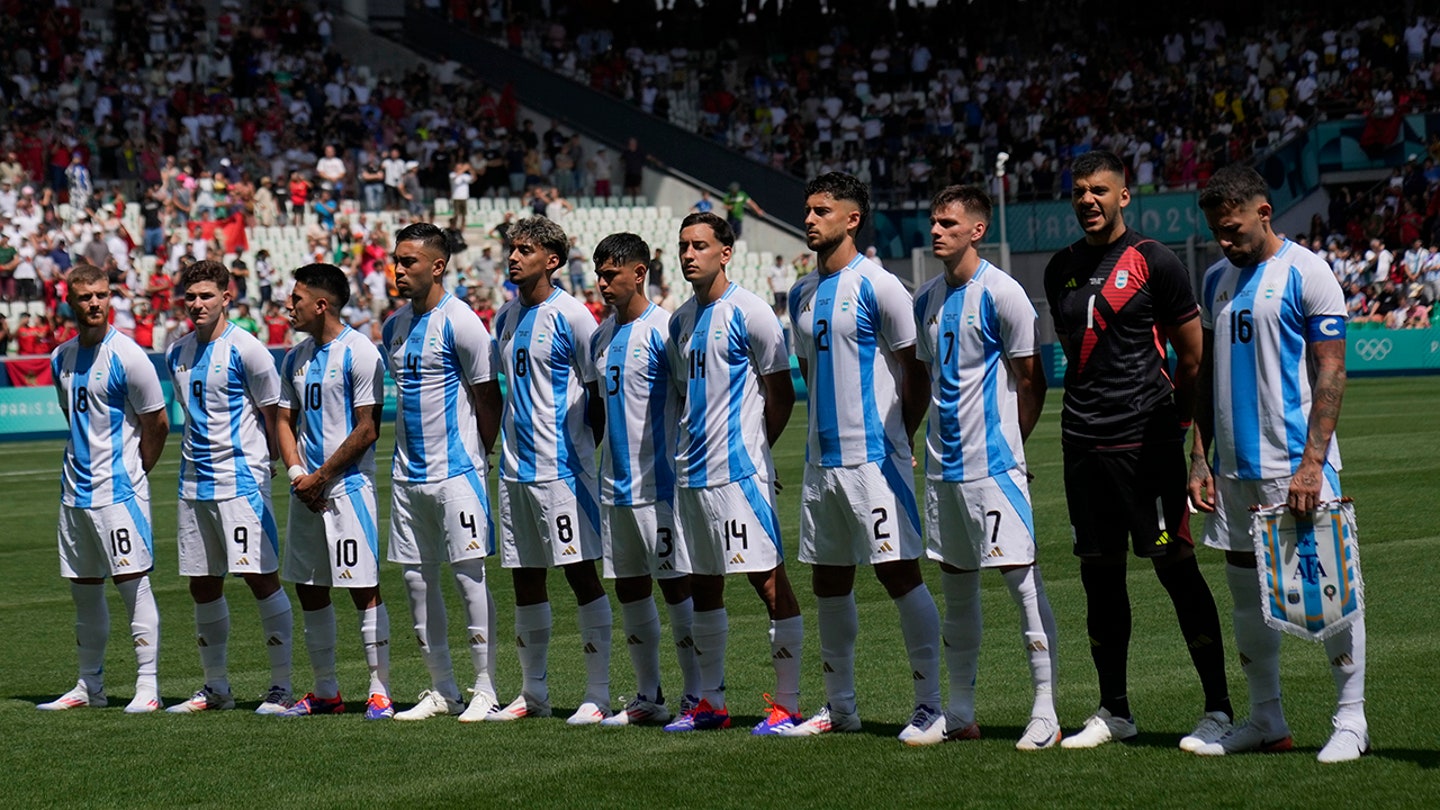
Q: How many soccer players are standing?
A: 11